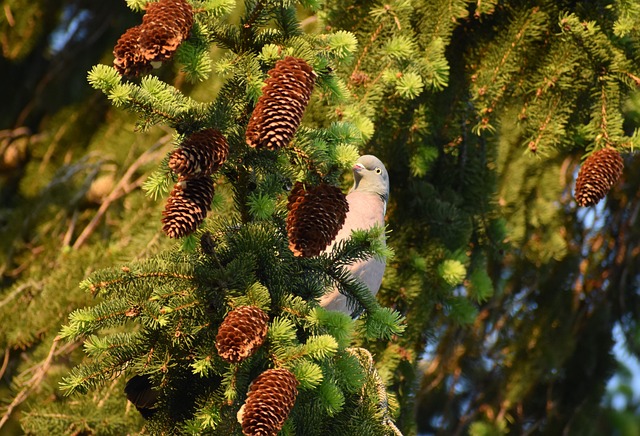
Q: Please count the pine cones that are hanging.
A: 9